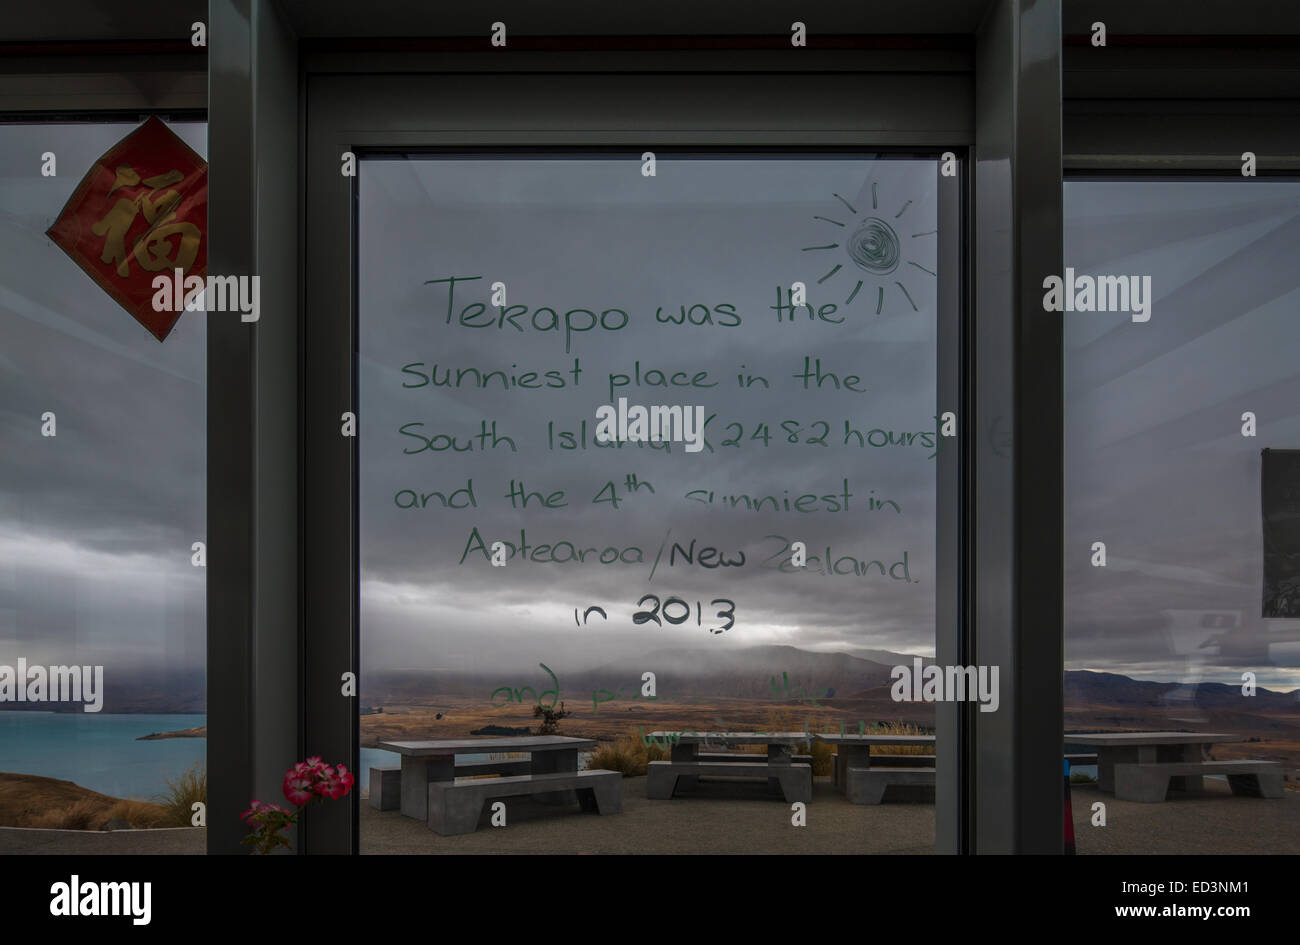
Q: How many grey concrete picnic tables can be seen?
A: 4